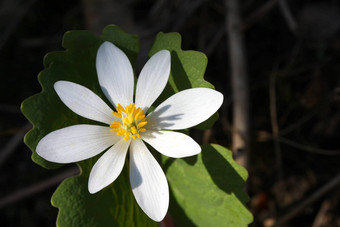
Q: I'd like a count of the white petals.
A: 8